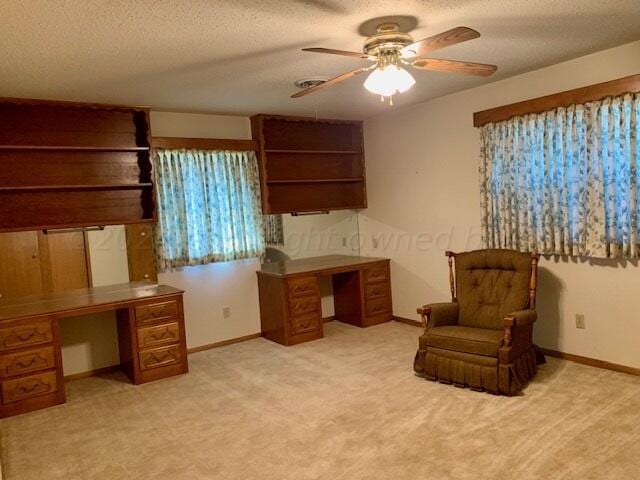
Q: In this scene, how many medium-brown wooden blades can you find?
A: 4